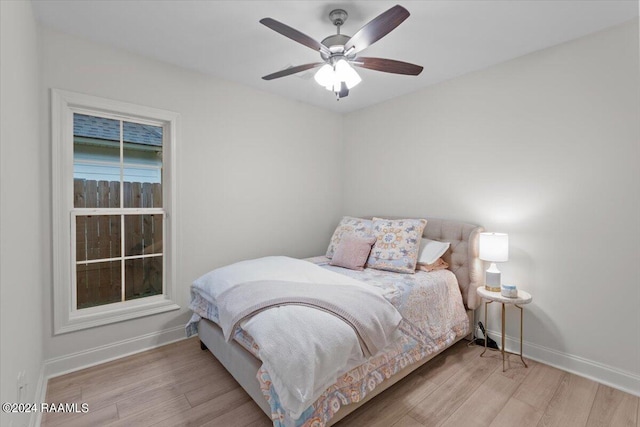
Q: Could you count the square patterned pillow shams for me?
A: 2